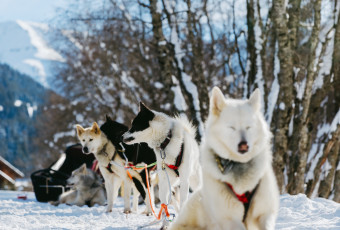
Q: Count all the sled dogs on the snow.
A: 5